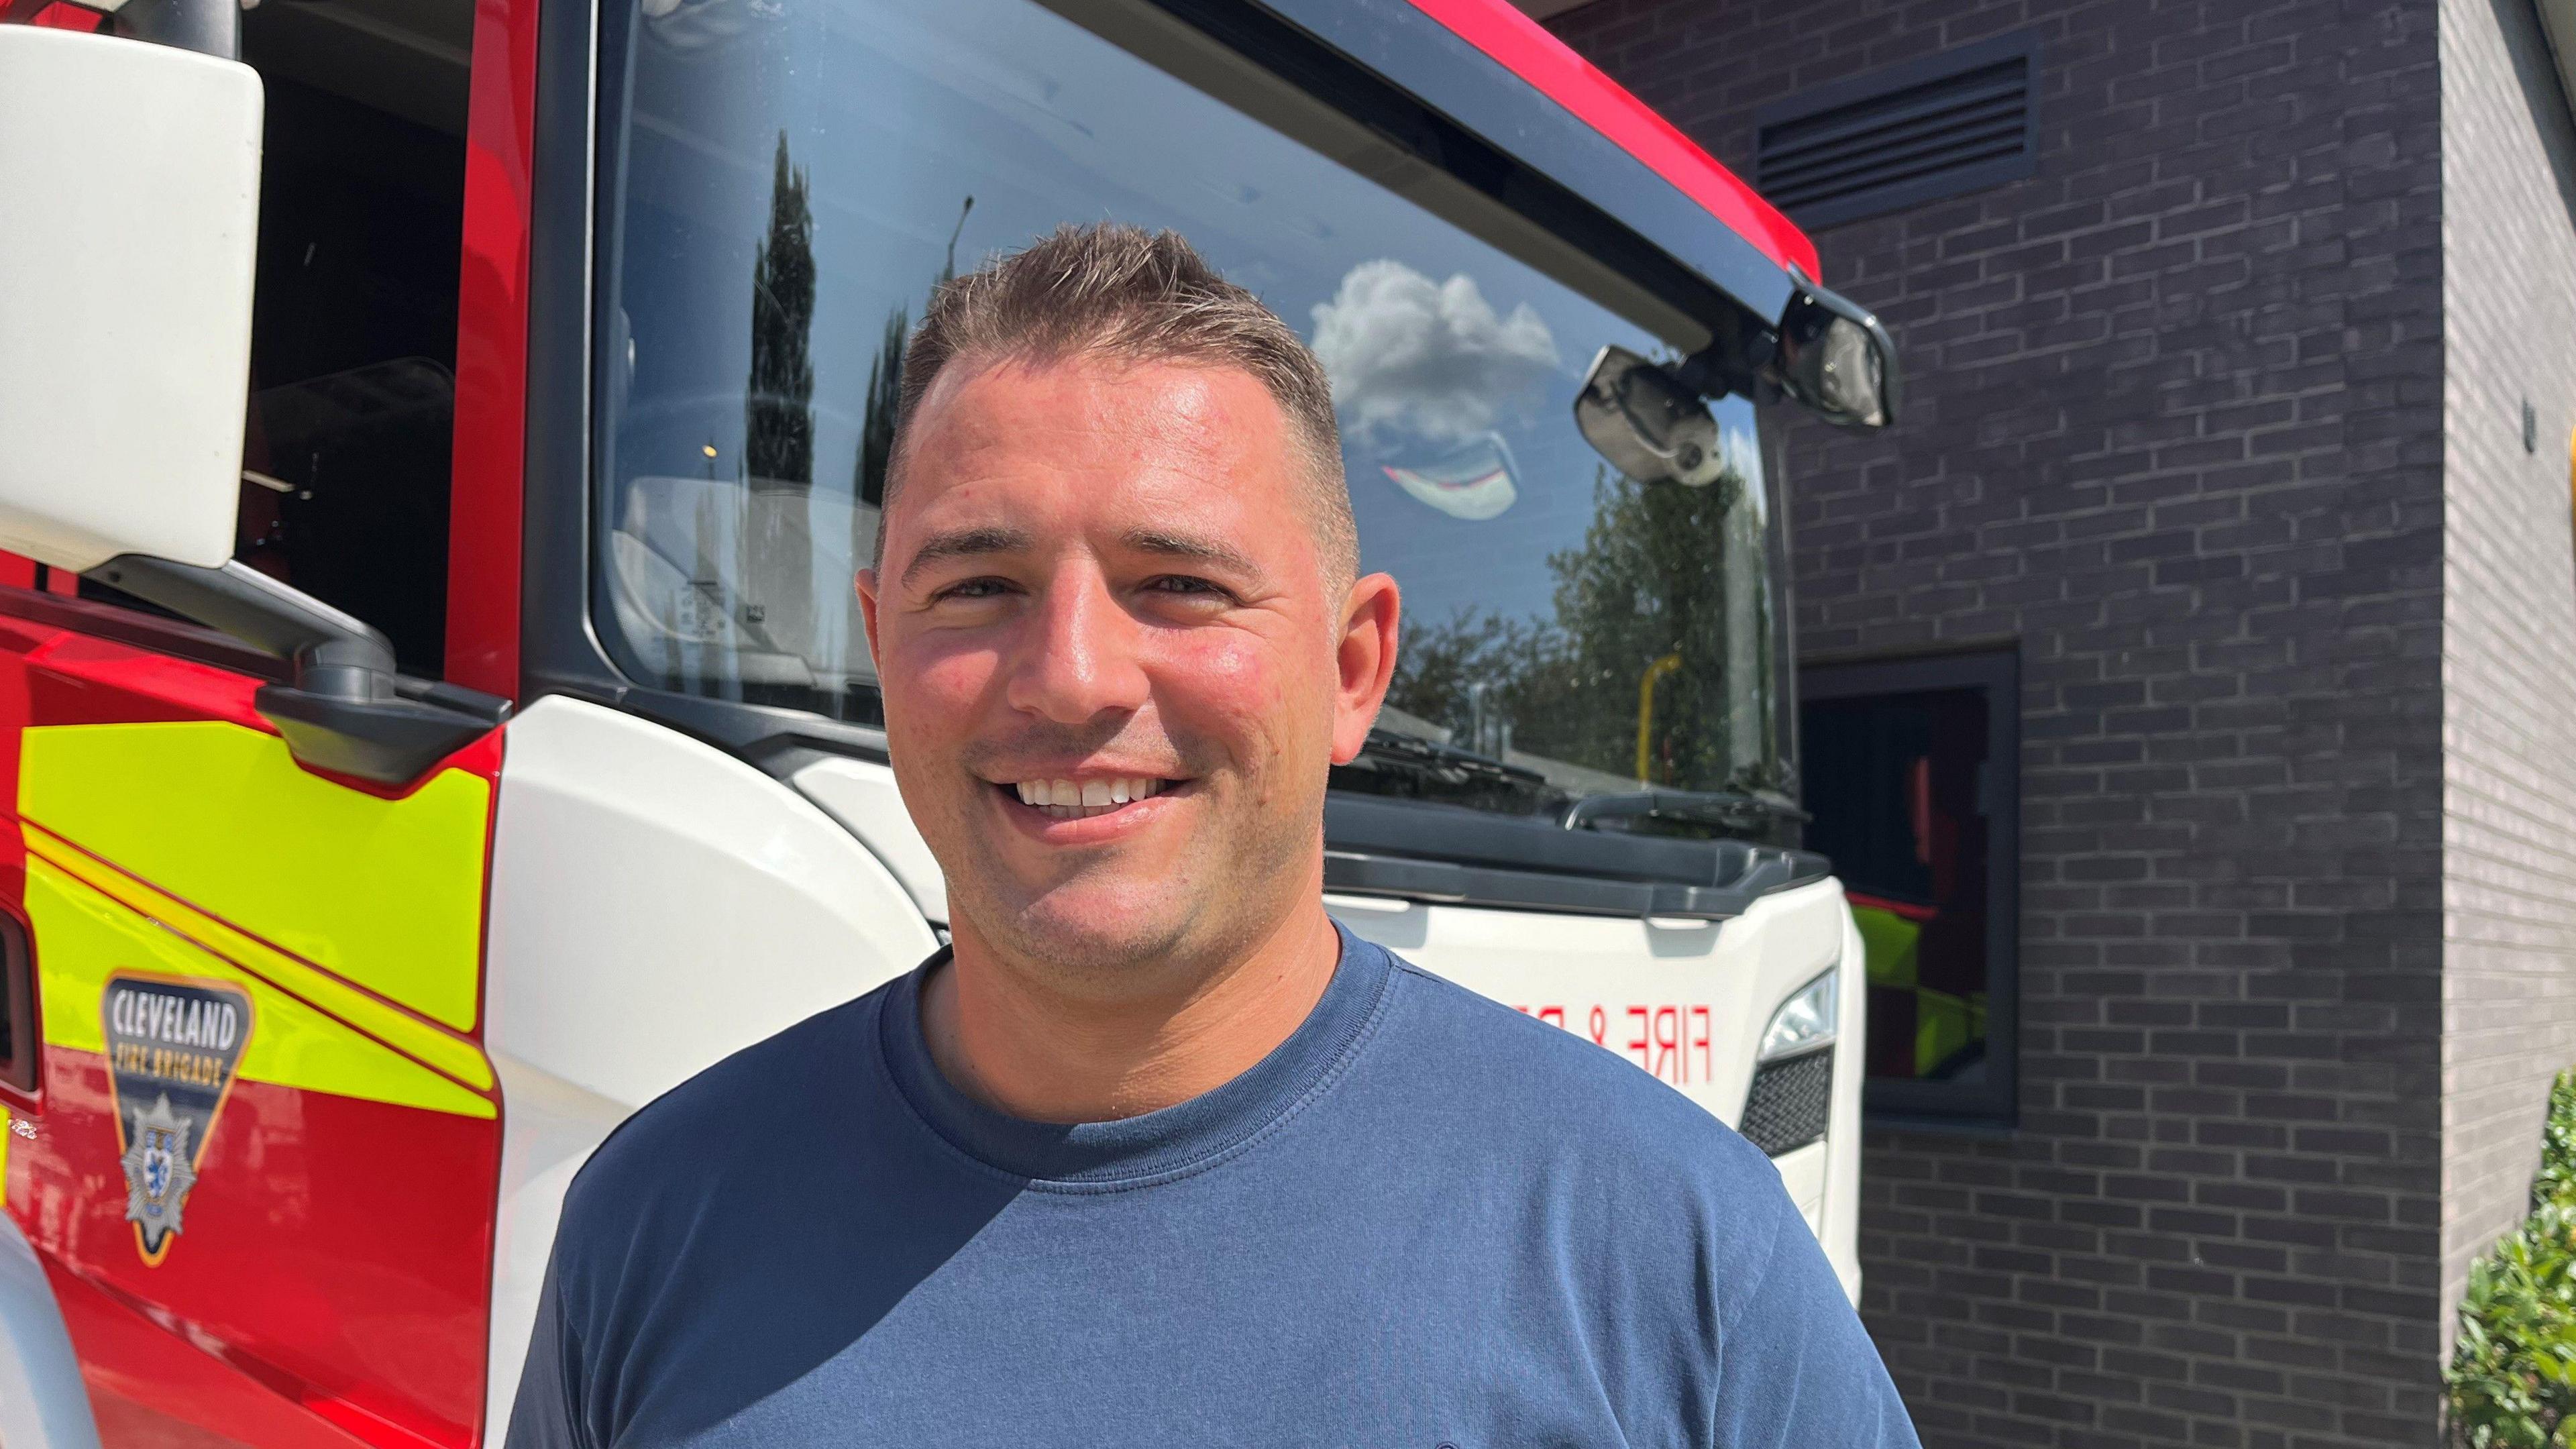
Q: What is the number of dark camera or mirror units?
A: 2